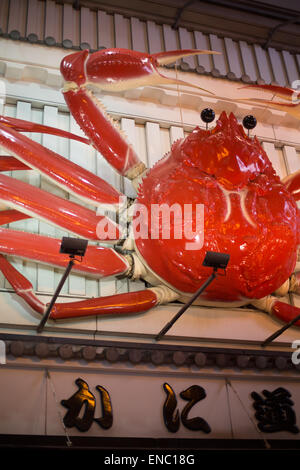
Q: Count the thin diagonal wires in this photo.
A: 2